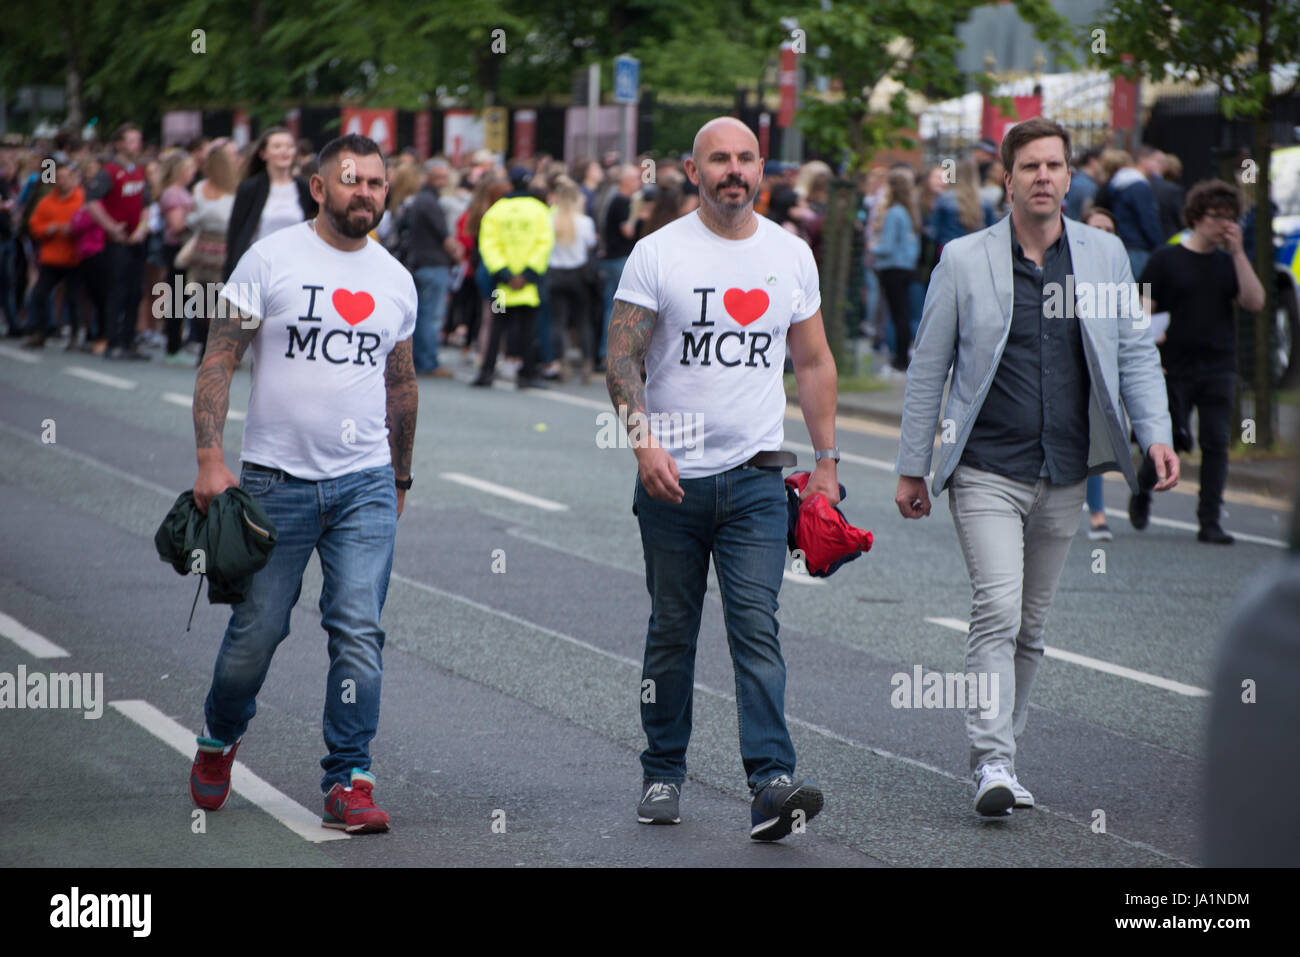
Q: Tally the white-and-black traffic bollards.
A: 0